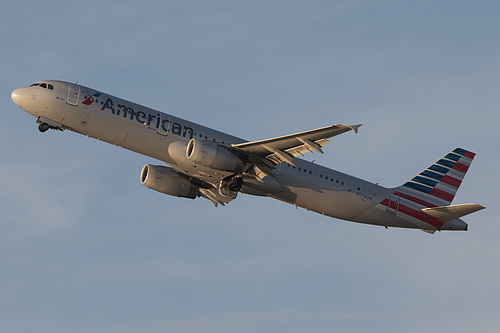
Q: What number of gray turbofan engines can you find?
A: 2